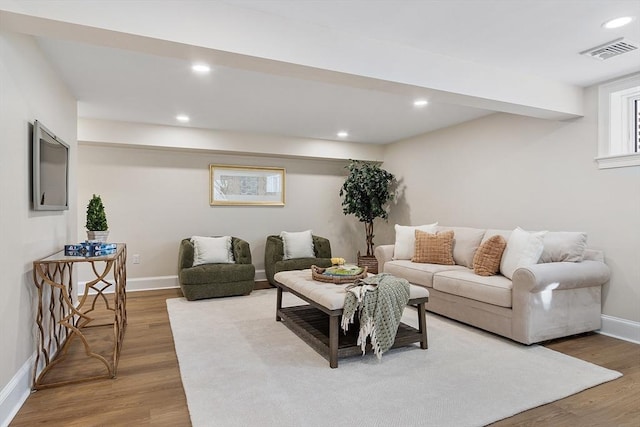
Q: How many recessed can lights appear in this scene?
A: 5